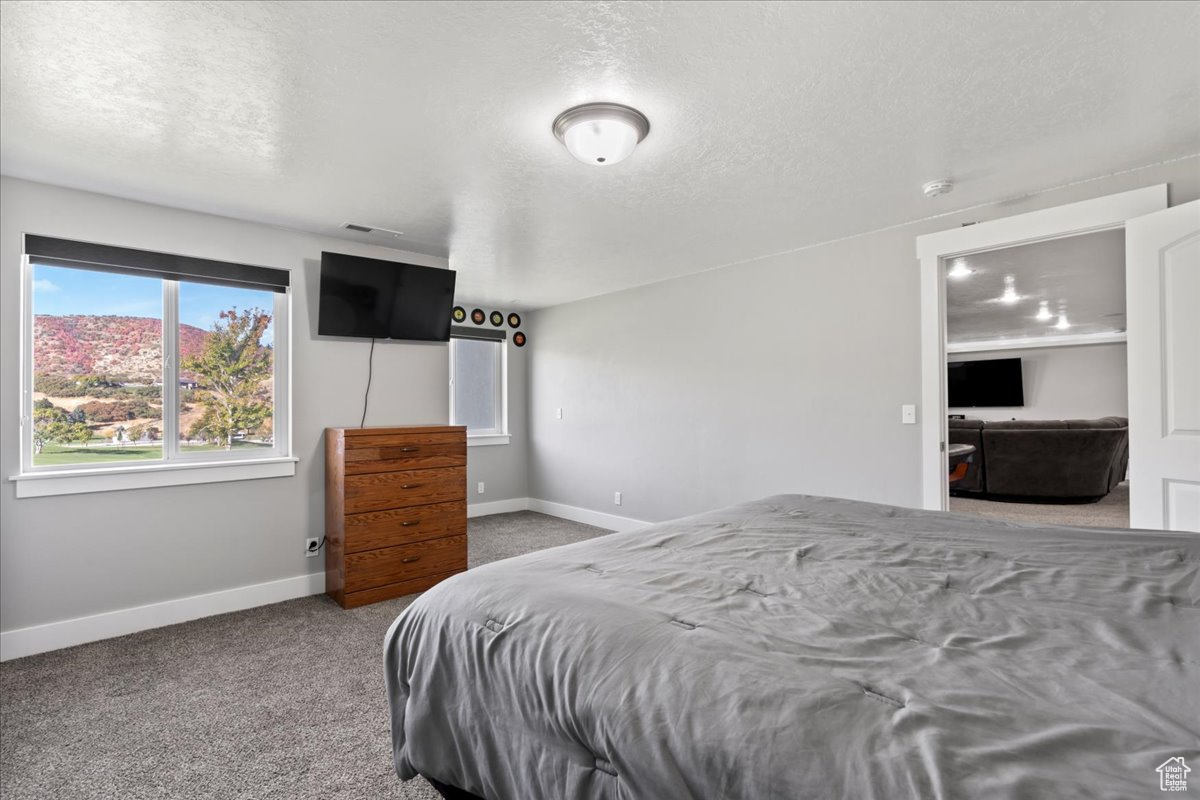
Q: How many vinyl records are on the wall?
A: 5